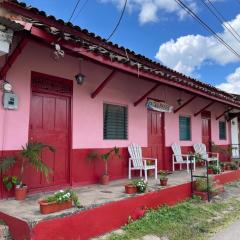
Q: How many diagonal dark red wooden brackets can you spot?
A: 6